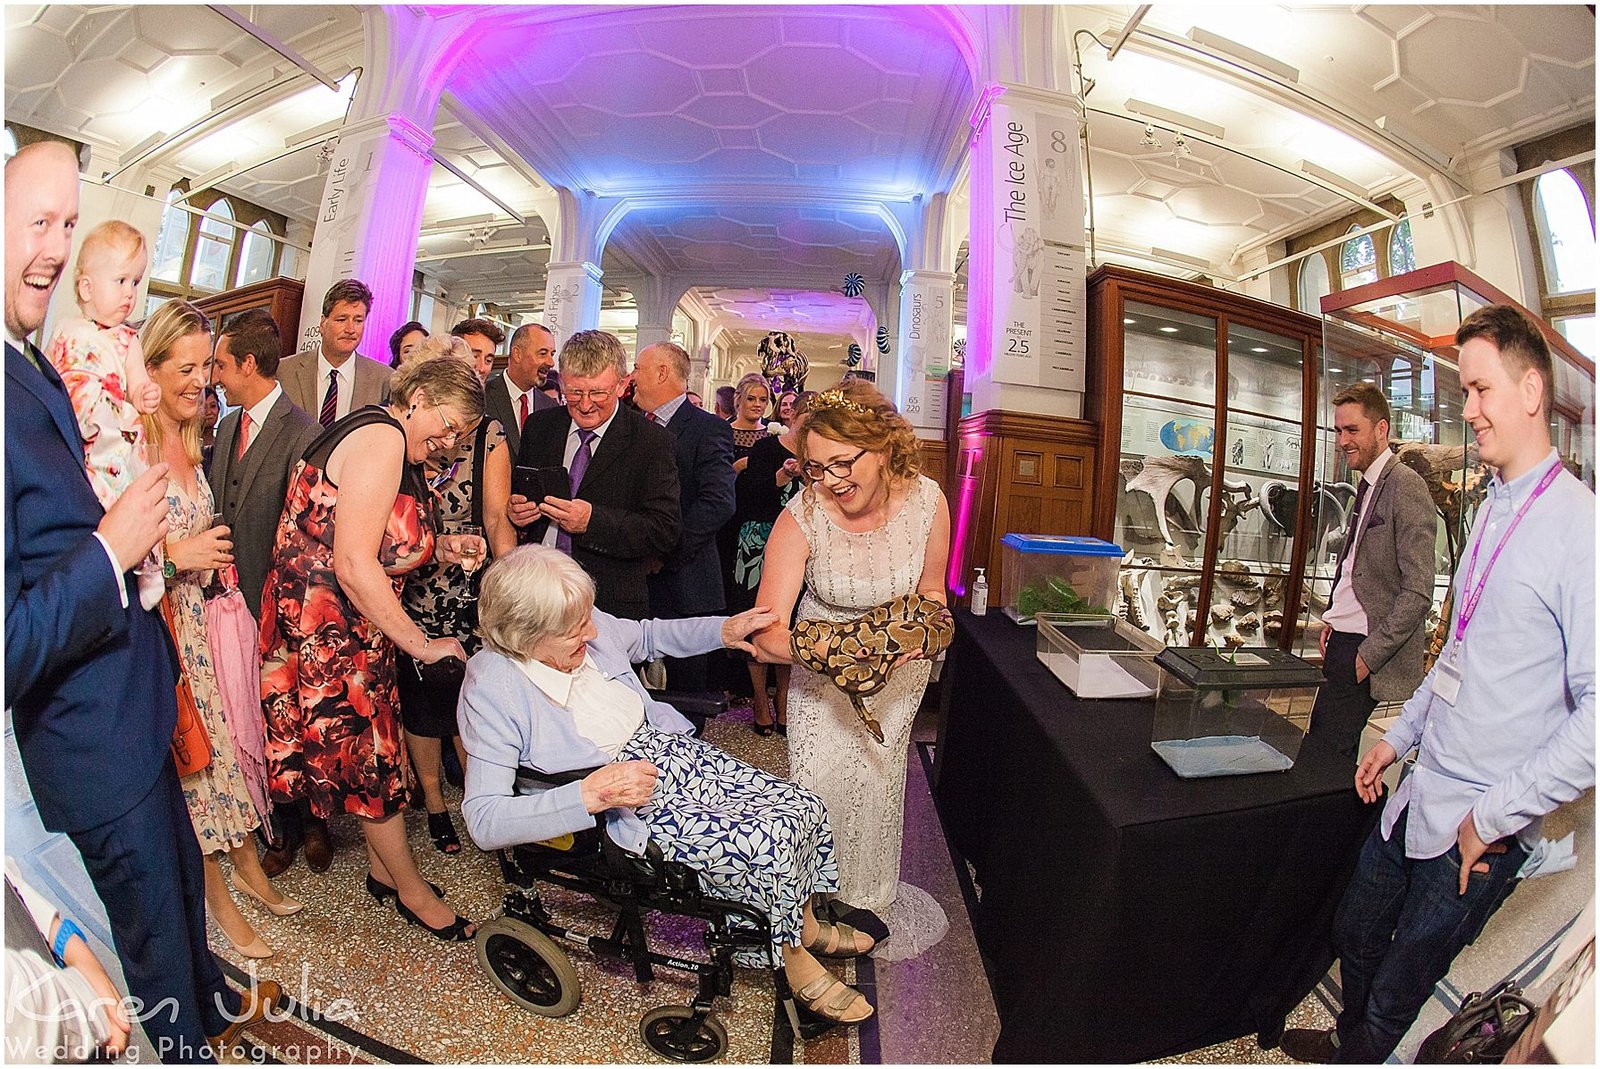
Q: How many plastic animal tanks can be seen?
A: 3